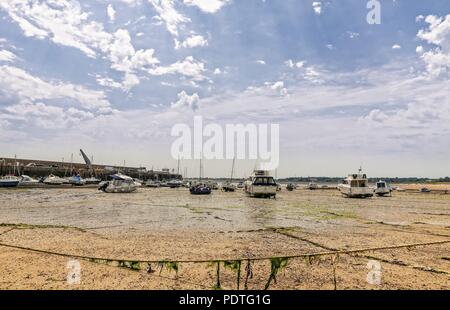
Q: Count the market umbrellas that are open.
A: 0